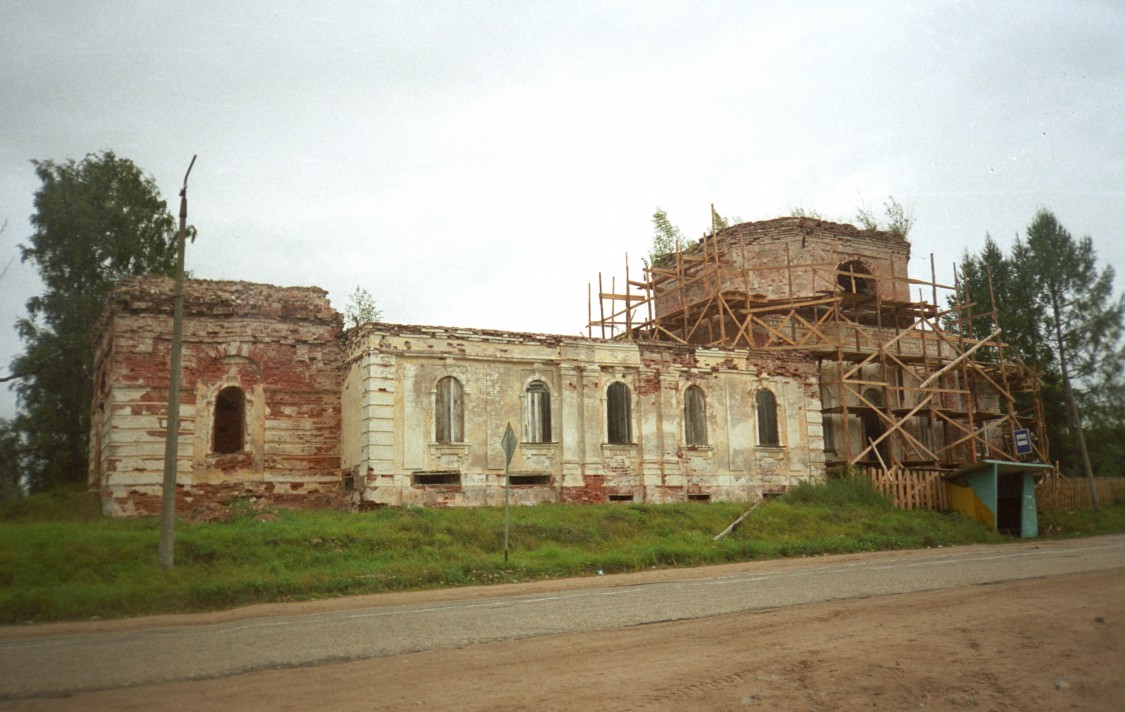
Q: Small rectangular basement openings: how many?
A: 5